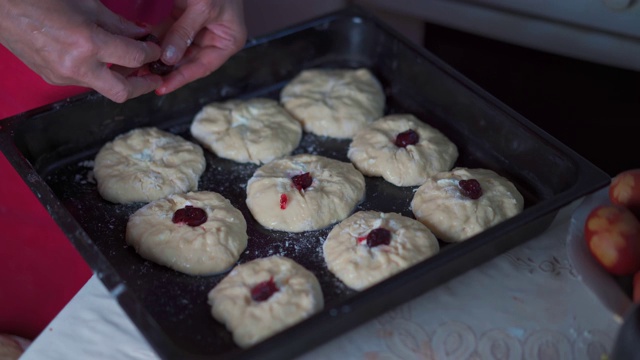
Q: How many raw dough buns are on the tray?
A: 9